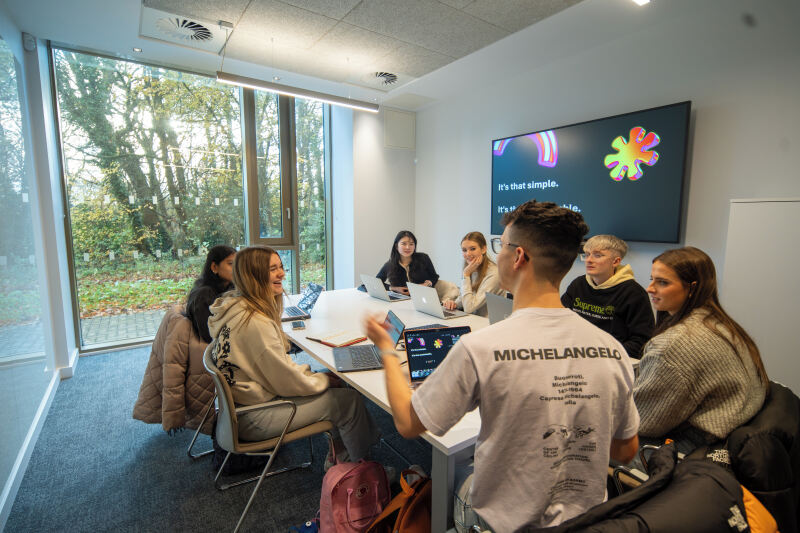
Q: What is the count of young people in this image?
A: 7